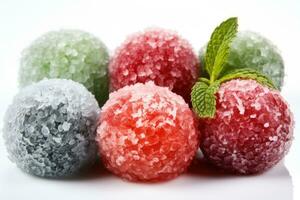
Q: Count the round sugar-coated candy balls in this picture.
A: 6